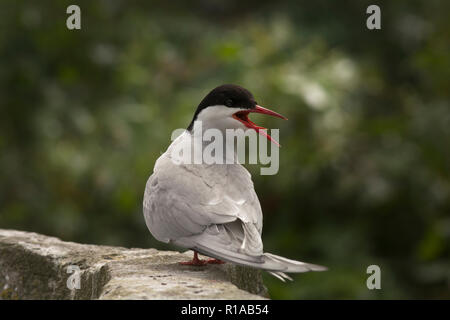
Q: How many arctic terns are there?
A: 1